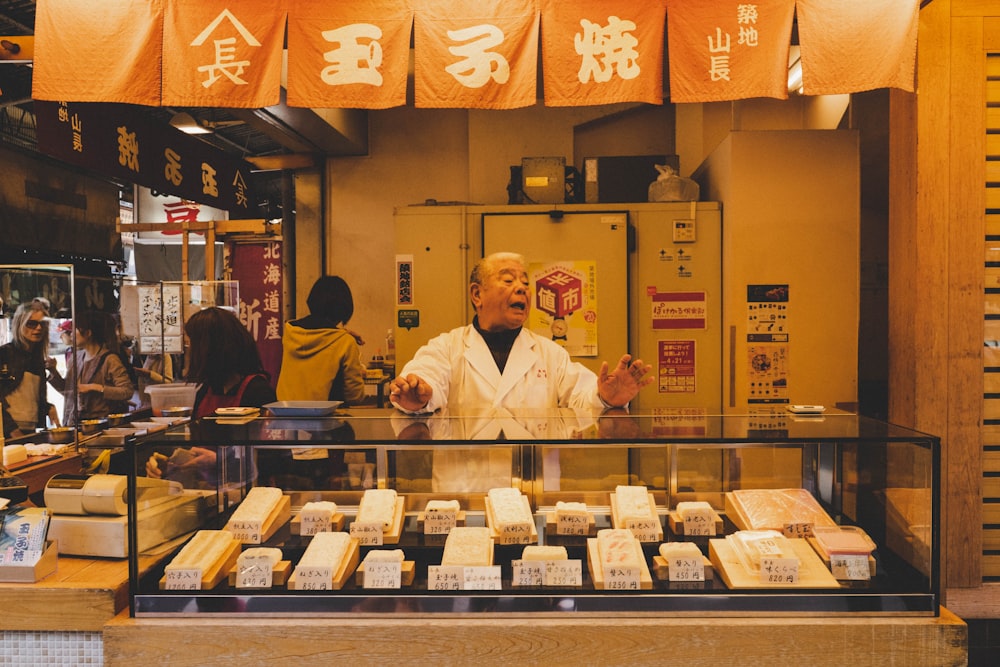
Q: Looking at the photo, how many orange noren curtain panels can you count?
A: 7